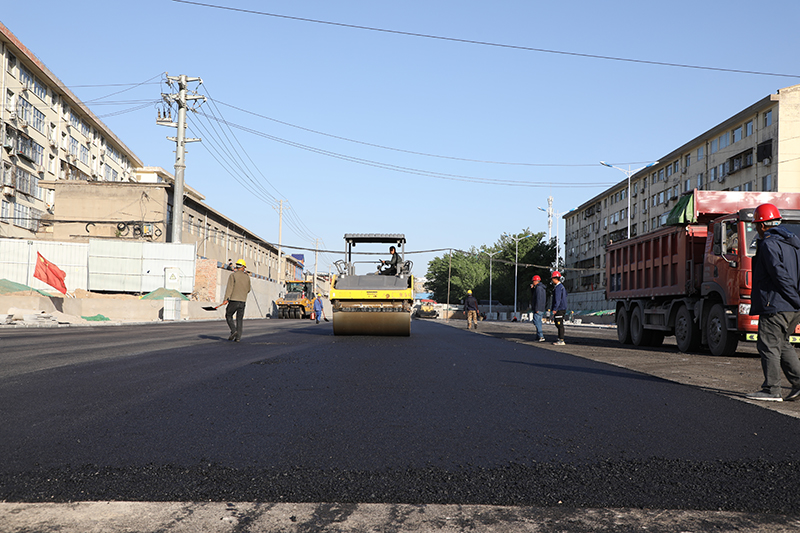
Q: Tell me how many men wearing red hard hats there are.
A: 3